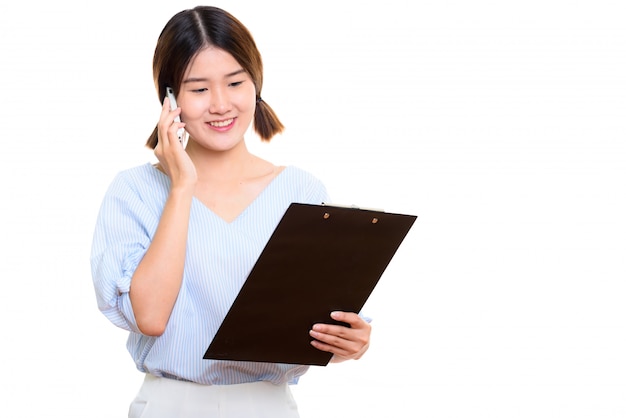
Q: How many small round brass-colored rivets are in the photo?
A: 2